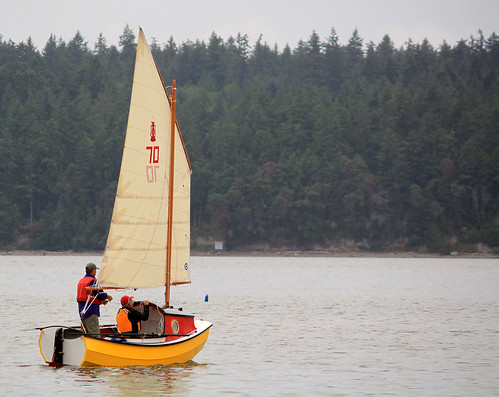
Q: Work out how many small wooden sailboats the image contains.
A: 1